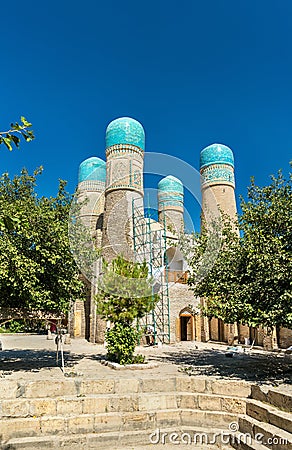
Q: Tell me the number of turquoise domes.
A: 4